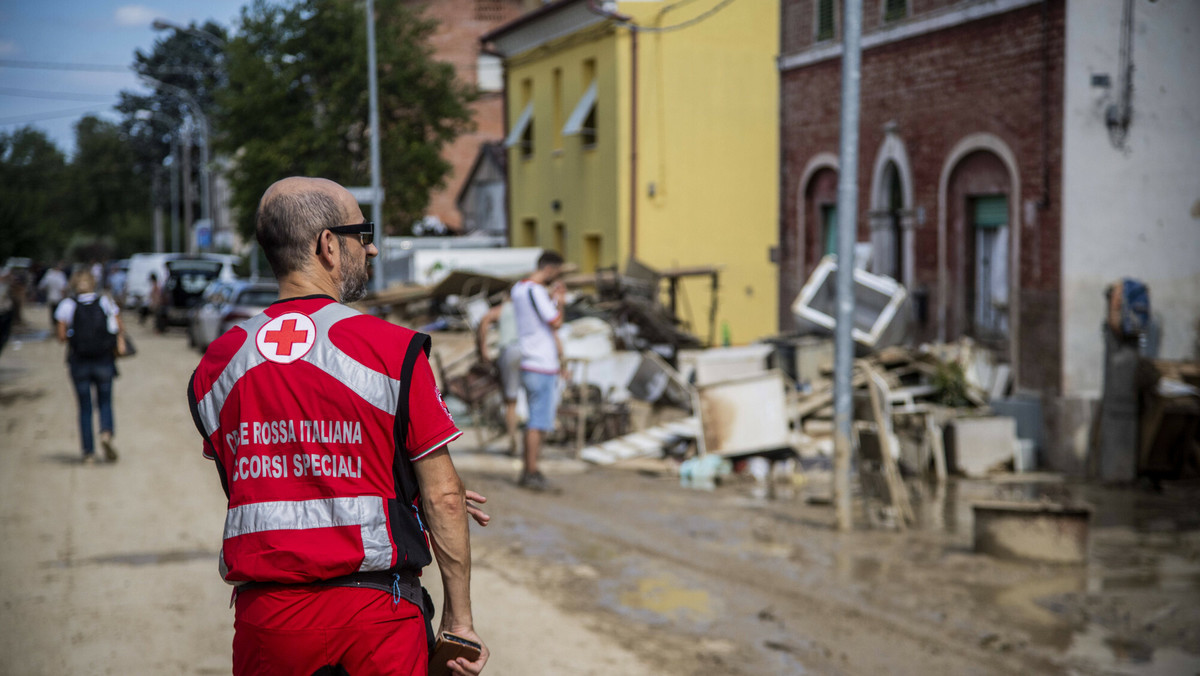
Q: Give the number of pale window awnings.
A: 2